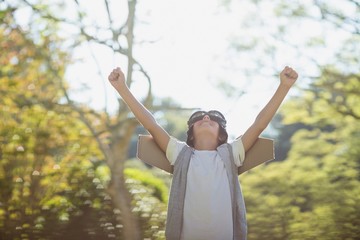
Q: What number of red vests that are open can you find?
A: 0